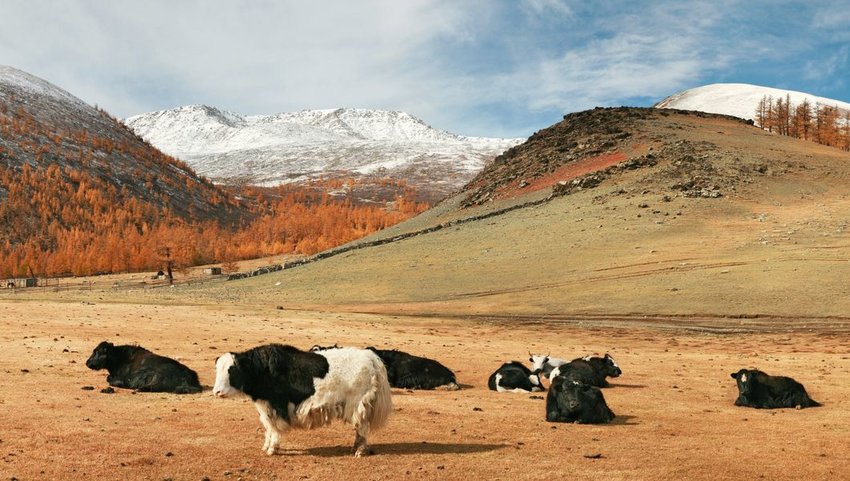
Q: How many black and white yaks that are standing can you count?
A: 1